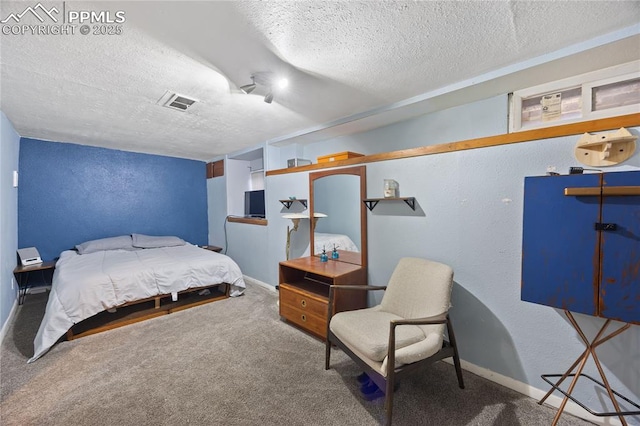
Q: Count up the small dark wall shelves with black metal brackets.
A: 2